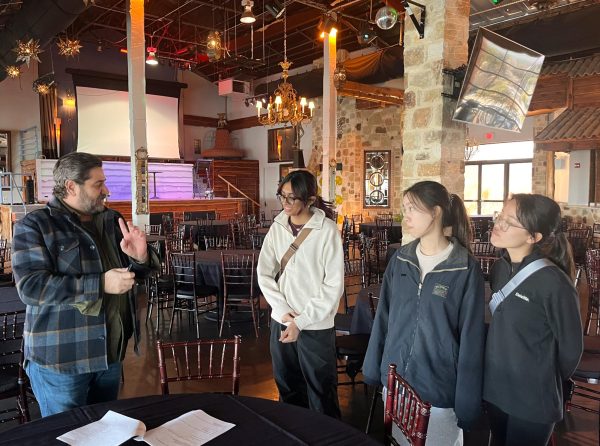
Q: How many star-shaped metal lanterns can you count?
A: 4